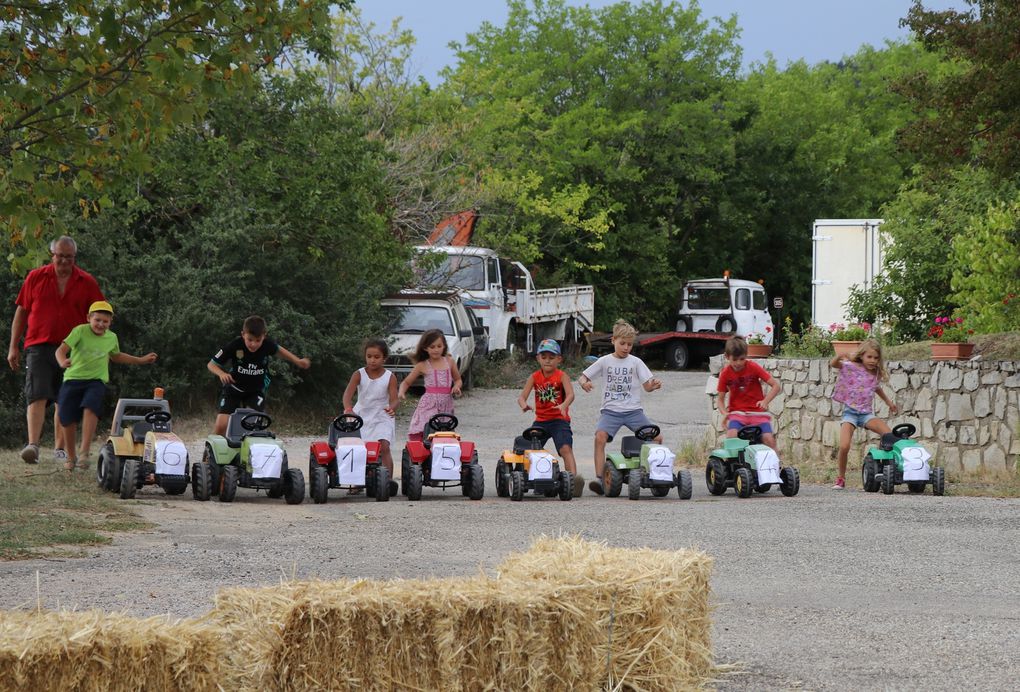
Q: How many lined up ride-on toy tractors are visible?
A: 8